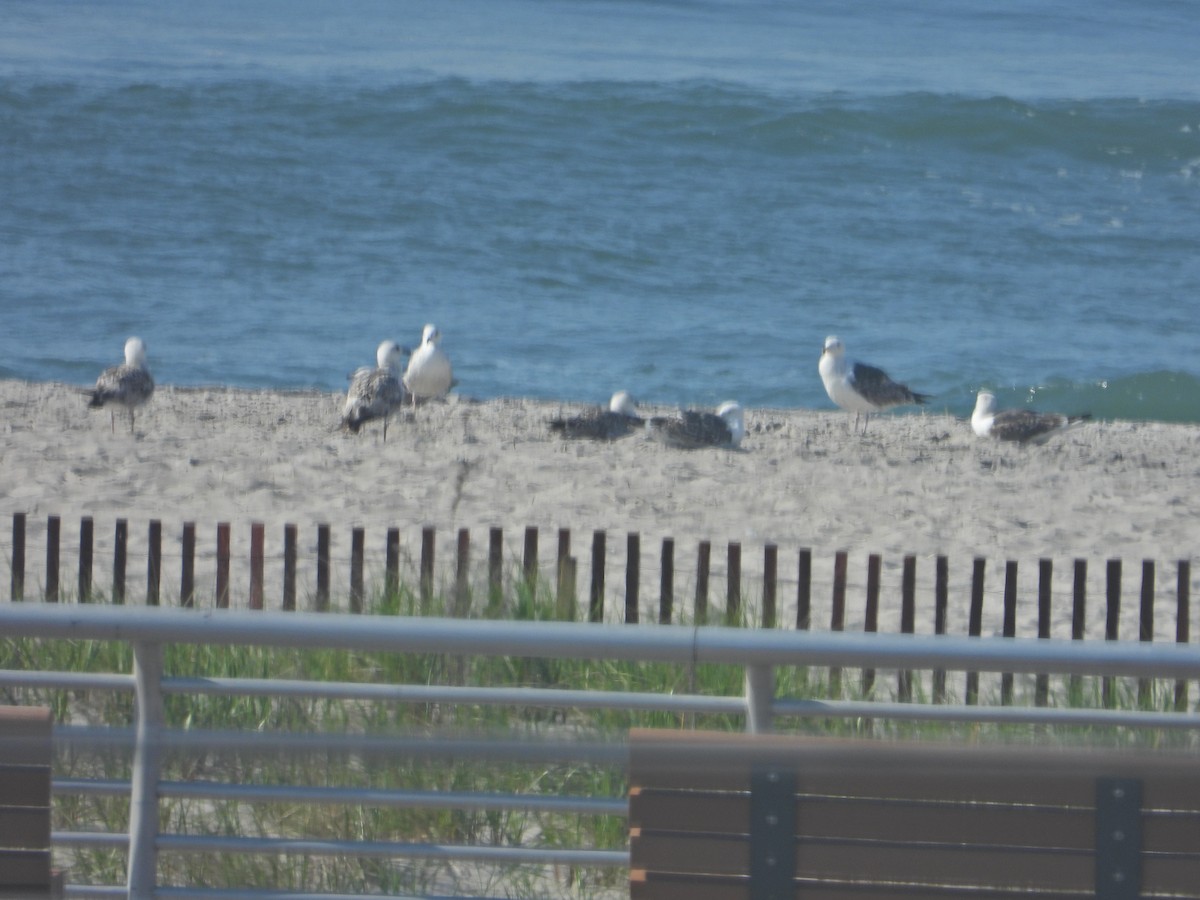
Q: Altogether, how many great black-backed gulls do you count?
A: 7